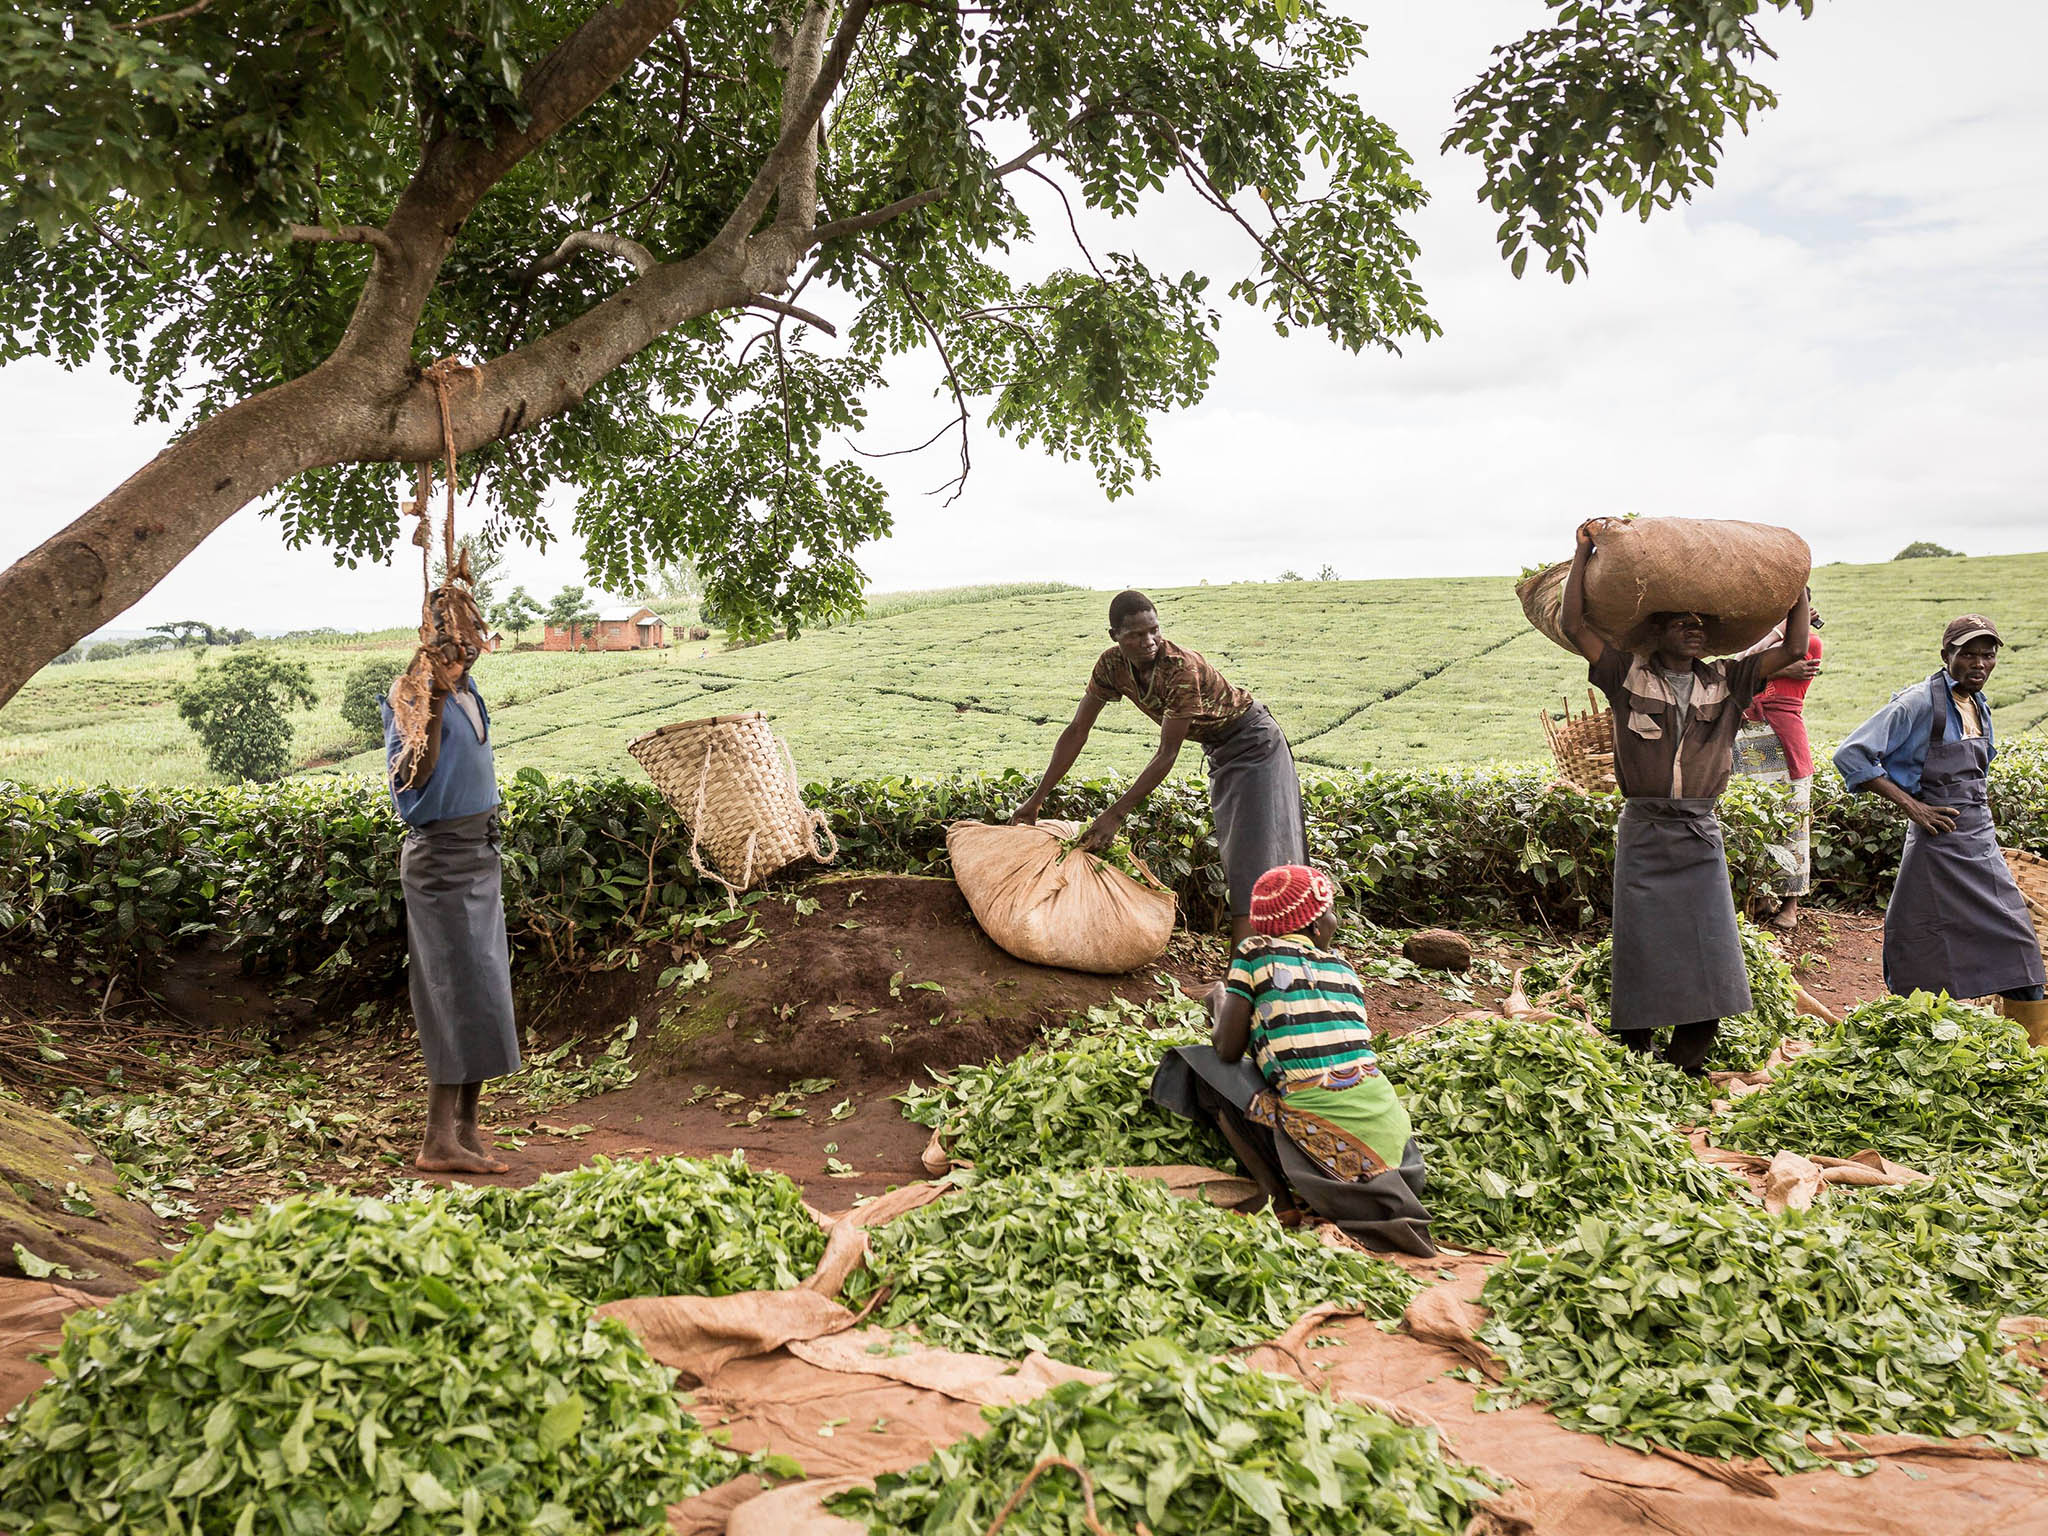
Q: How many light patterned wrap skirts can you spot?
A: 1